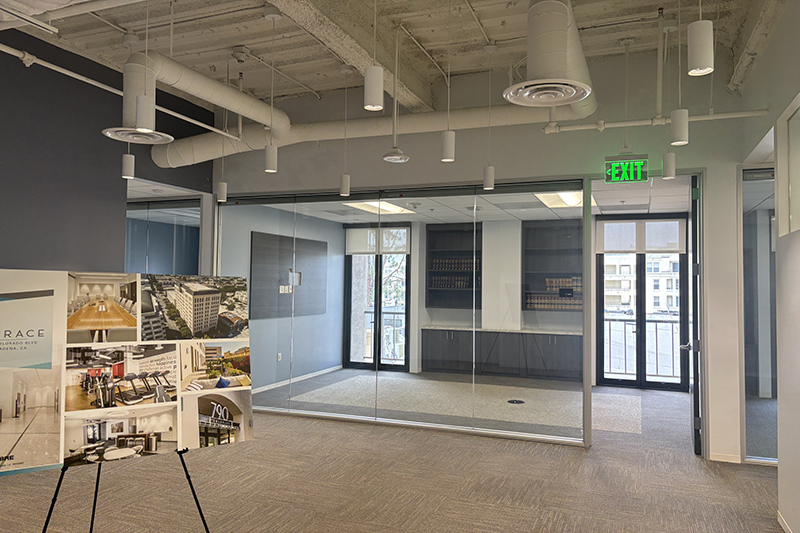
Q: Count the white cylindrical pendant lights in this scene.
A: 11